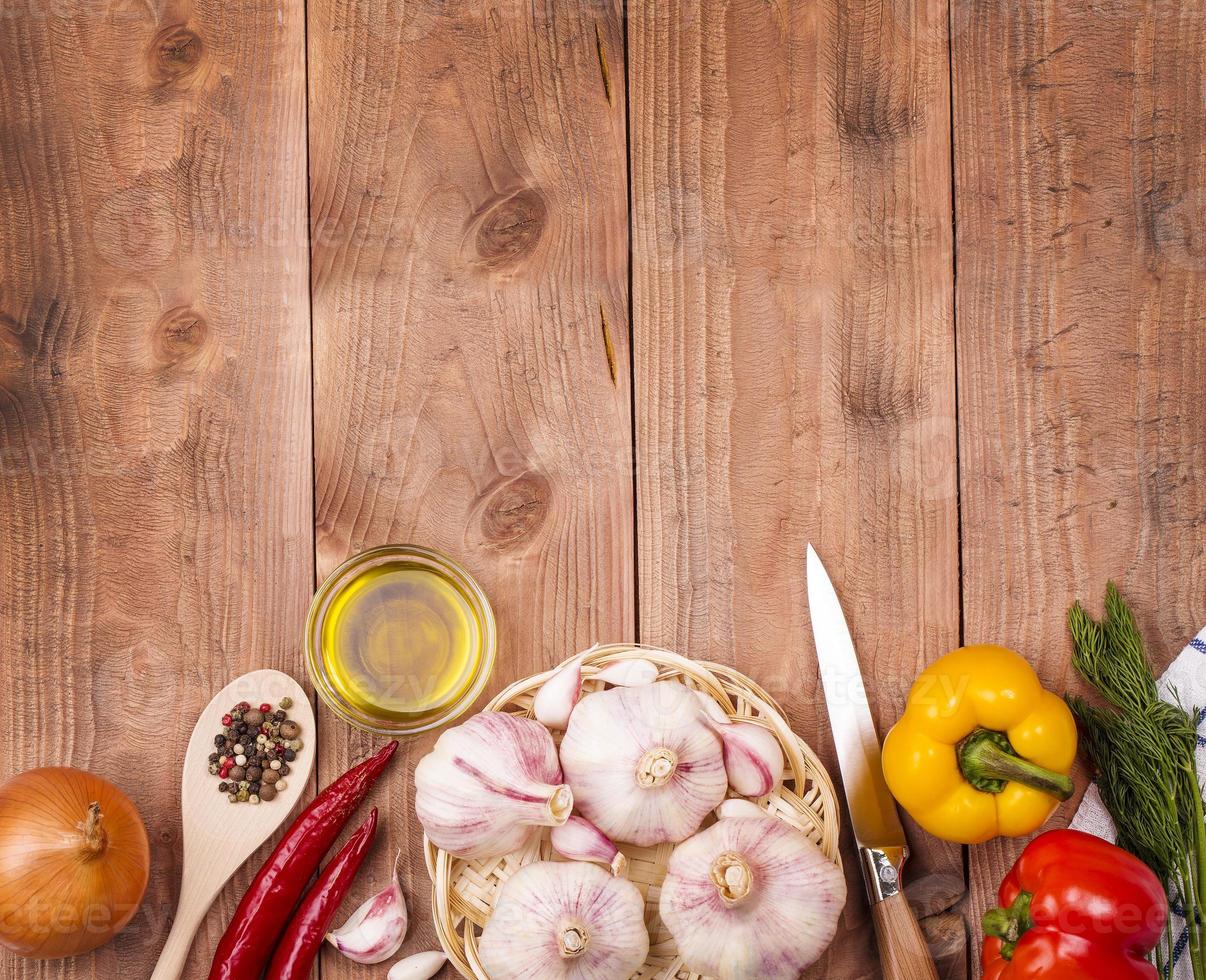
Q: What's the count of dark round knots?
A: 4